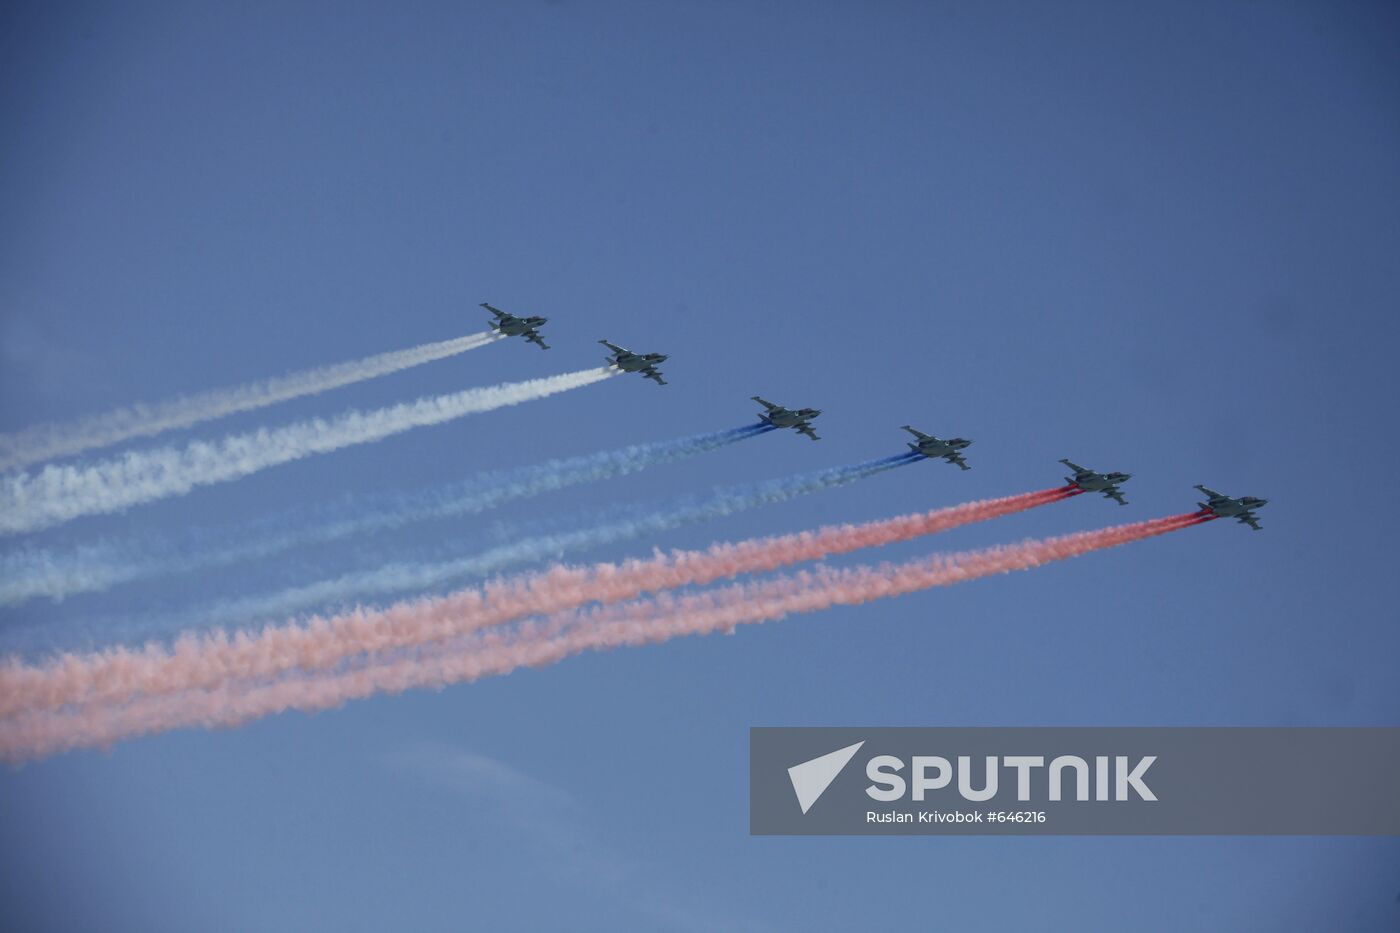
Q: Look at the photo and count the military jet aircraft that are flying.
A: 6